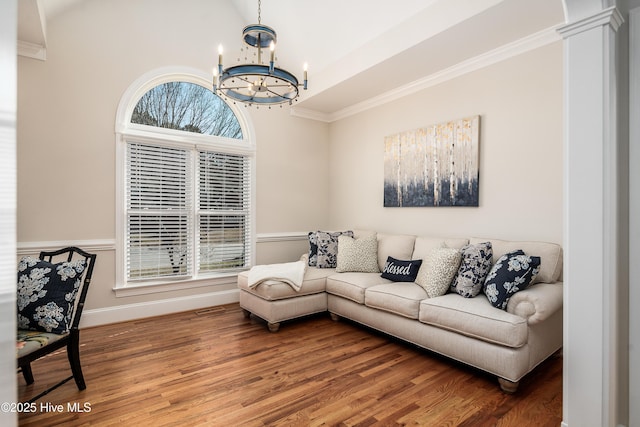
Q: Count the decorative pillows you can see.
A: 8